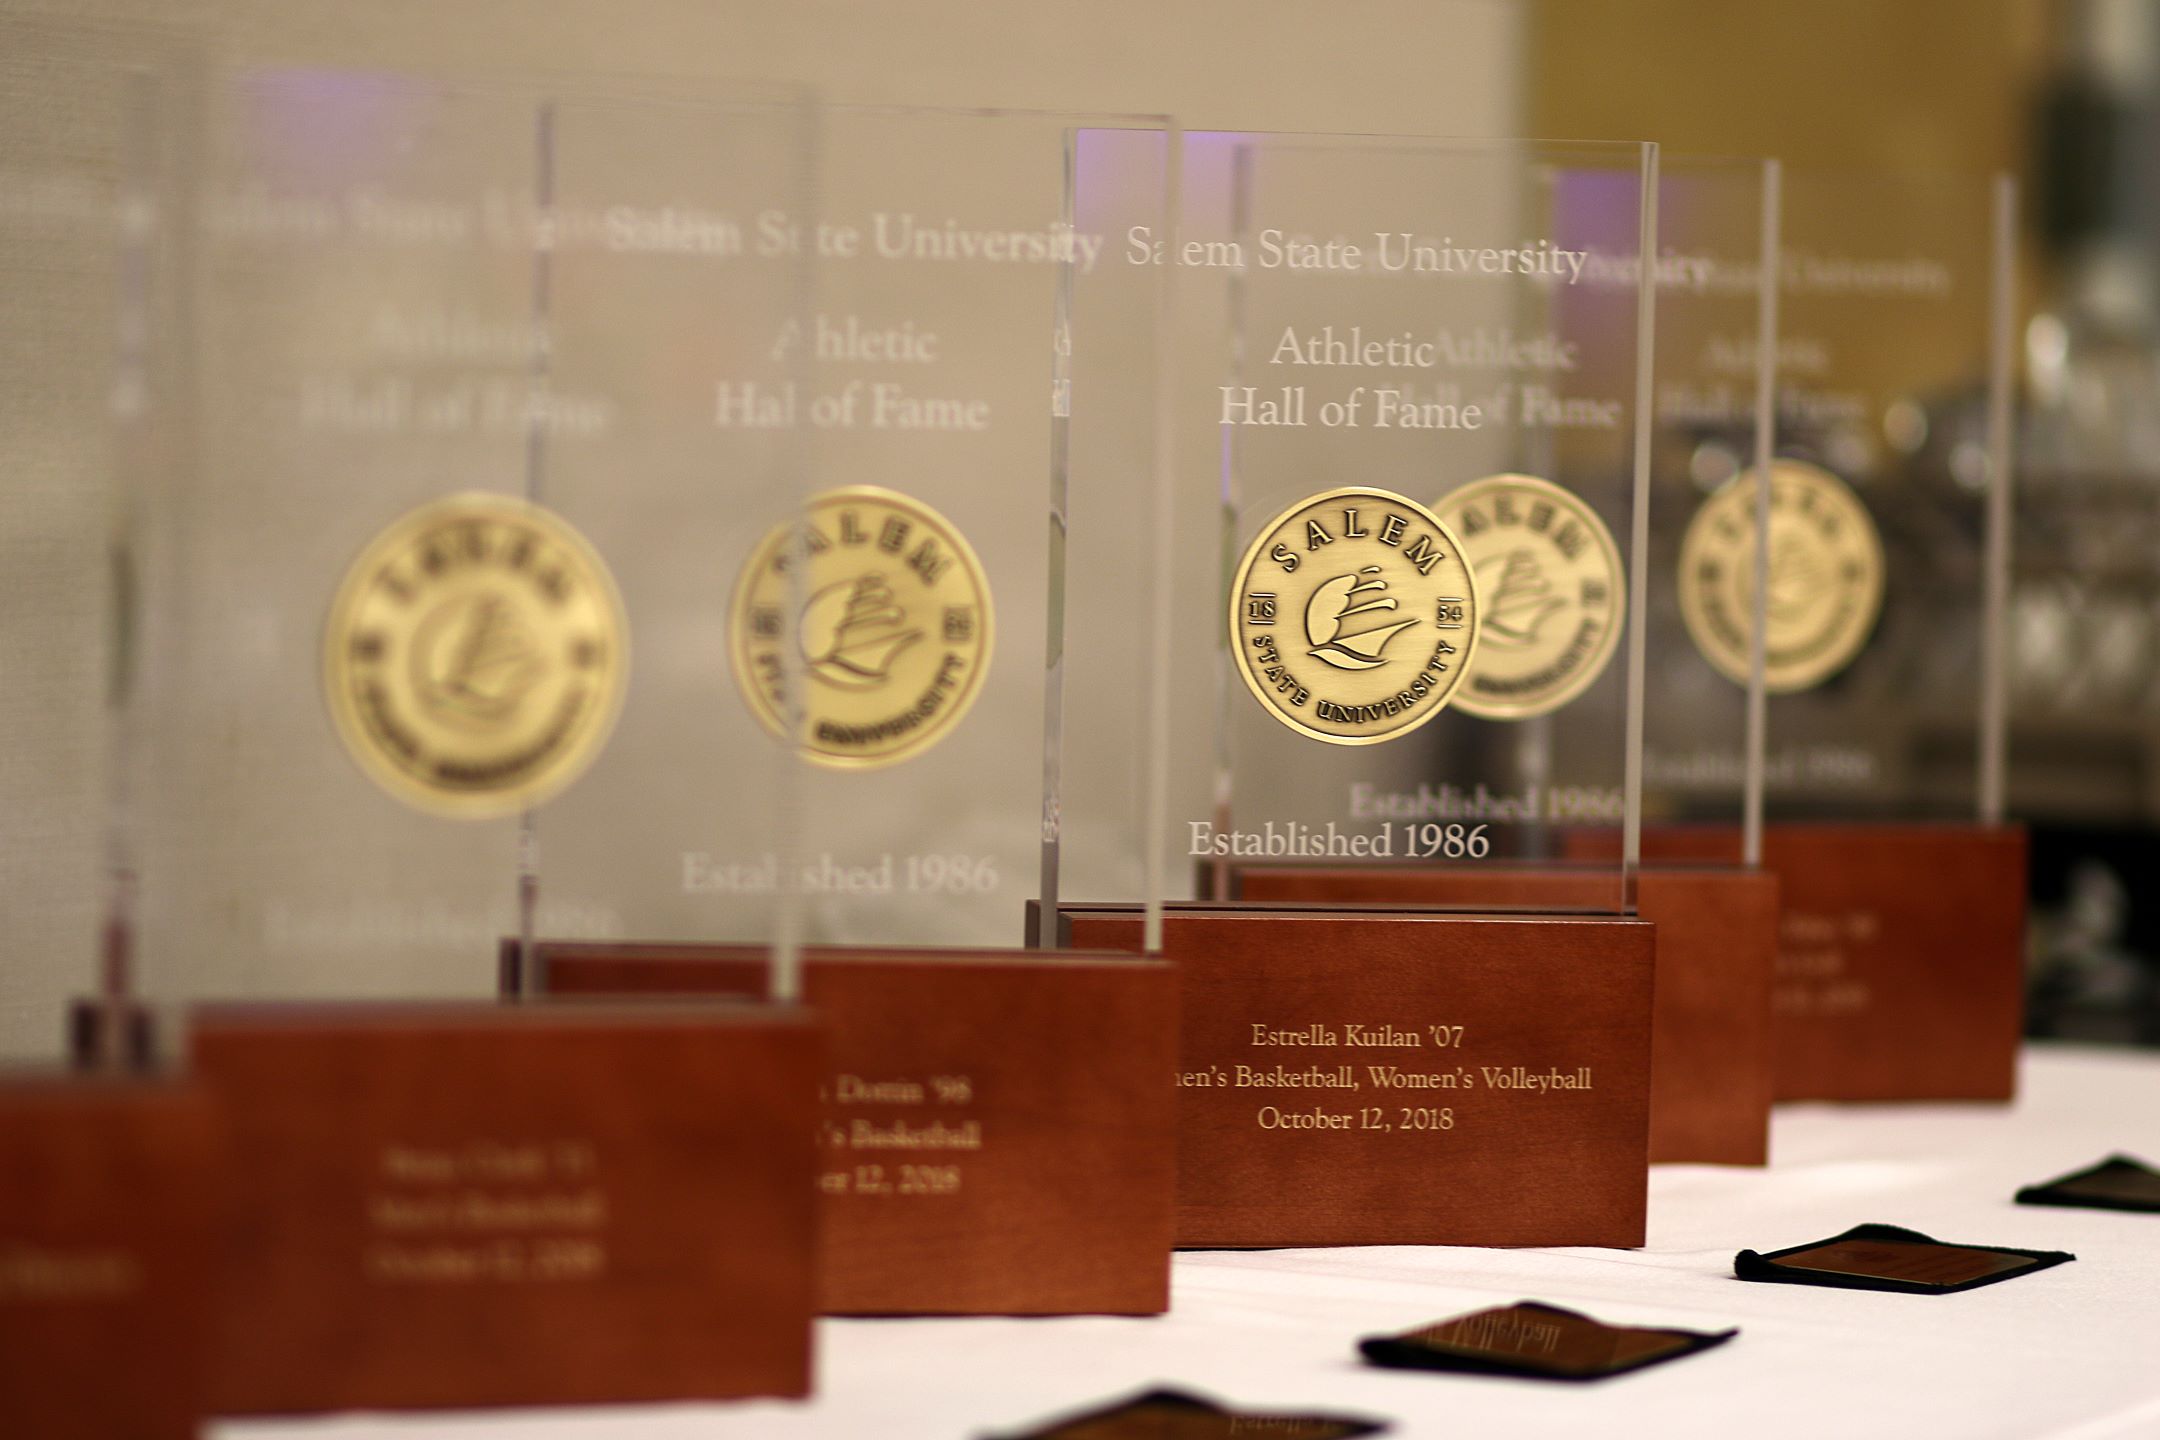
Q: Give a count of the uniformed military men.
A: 0